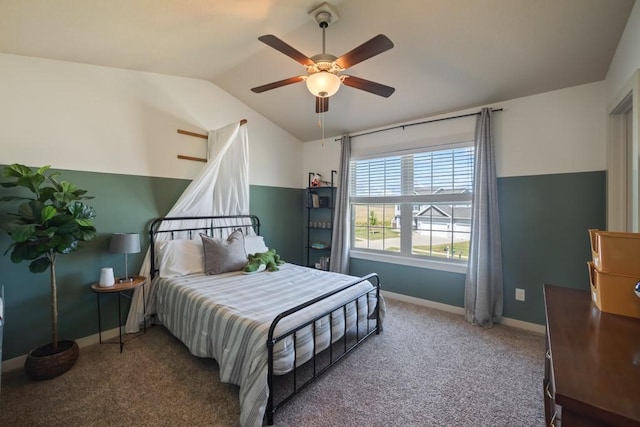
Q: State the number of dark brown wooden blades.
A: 5